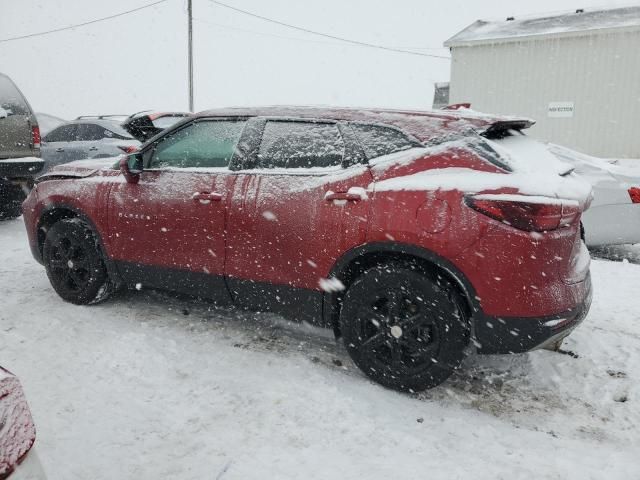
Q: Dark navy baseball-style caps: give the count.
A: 0